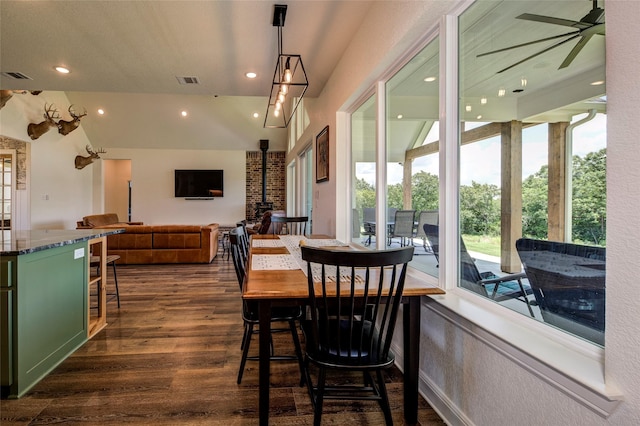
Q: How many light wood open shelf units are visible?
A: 1